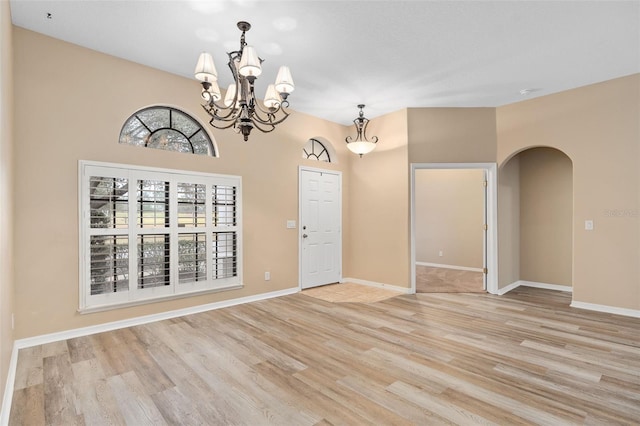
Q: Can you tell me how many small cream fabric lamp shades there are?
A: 6